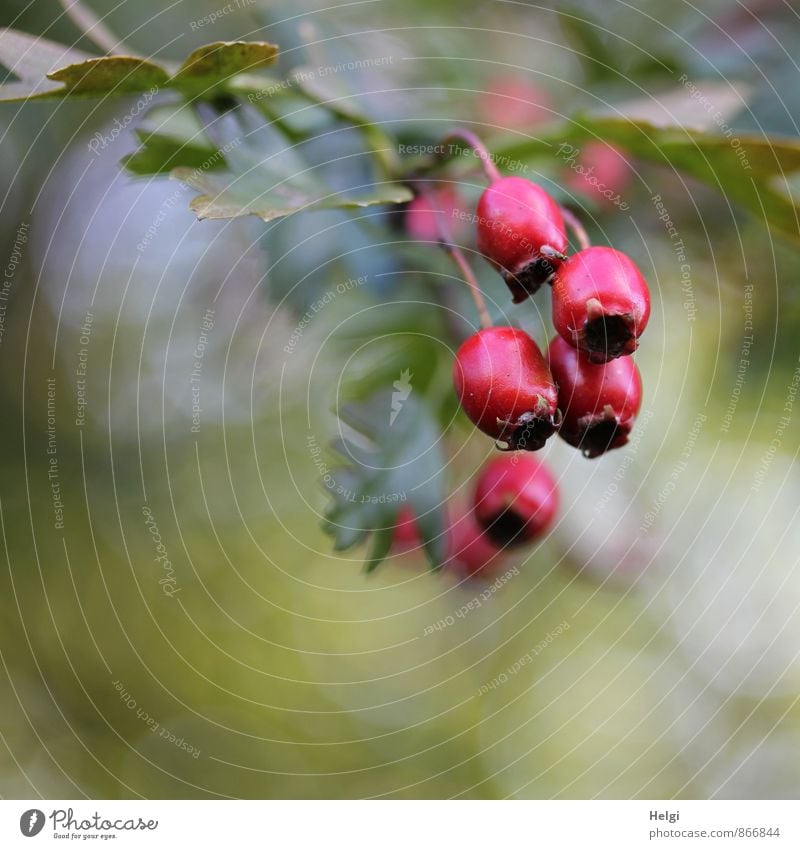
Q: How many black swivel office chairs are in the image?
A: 0